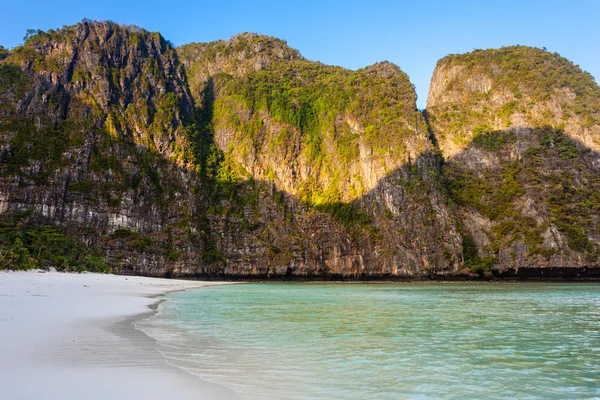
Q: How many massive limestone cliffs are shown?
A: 3